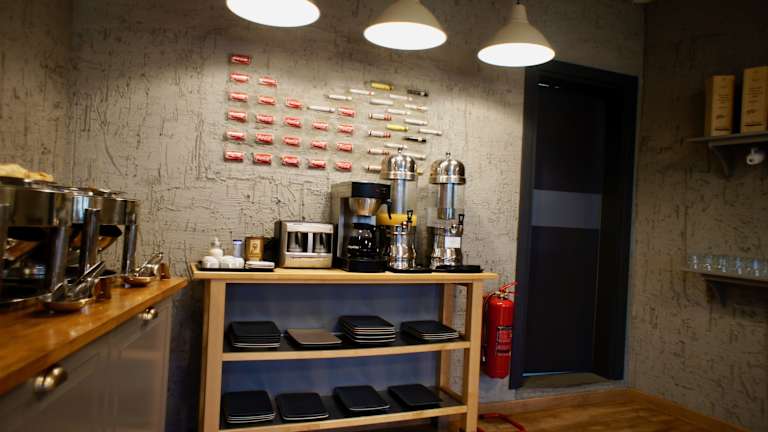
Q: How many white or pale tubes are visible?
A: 15